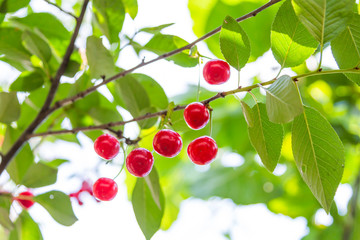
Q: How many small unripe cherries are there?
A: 0